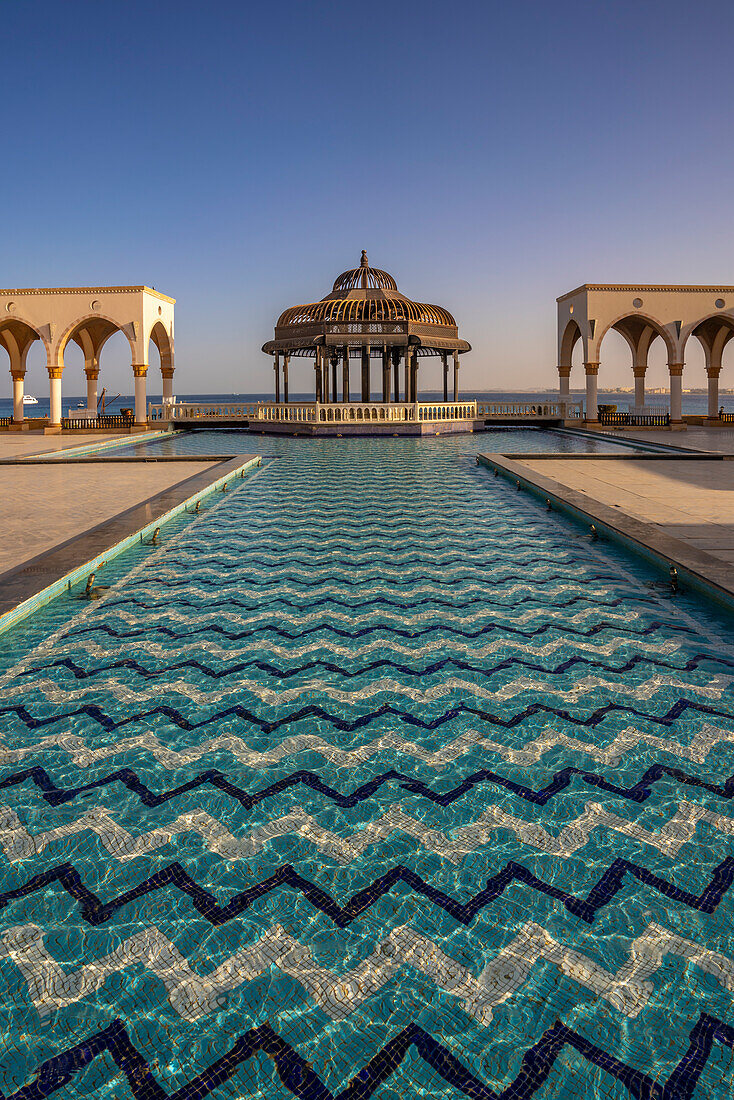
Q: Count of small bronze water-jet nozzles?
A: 12